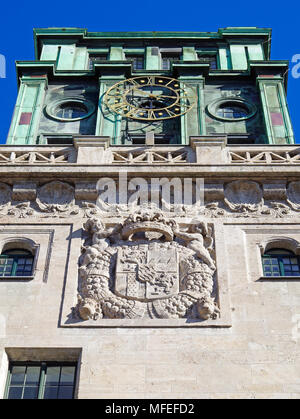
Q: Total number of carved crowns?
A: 1